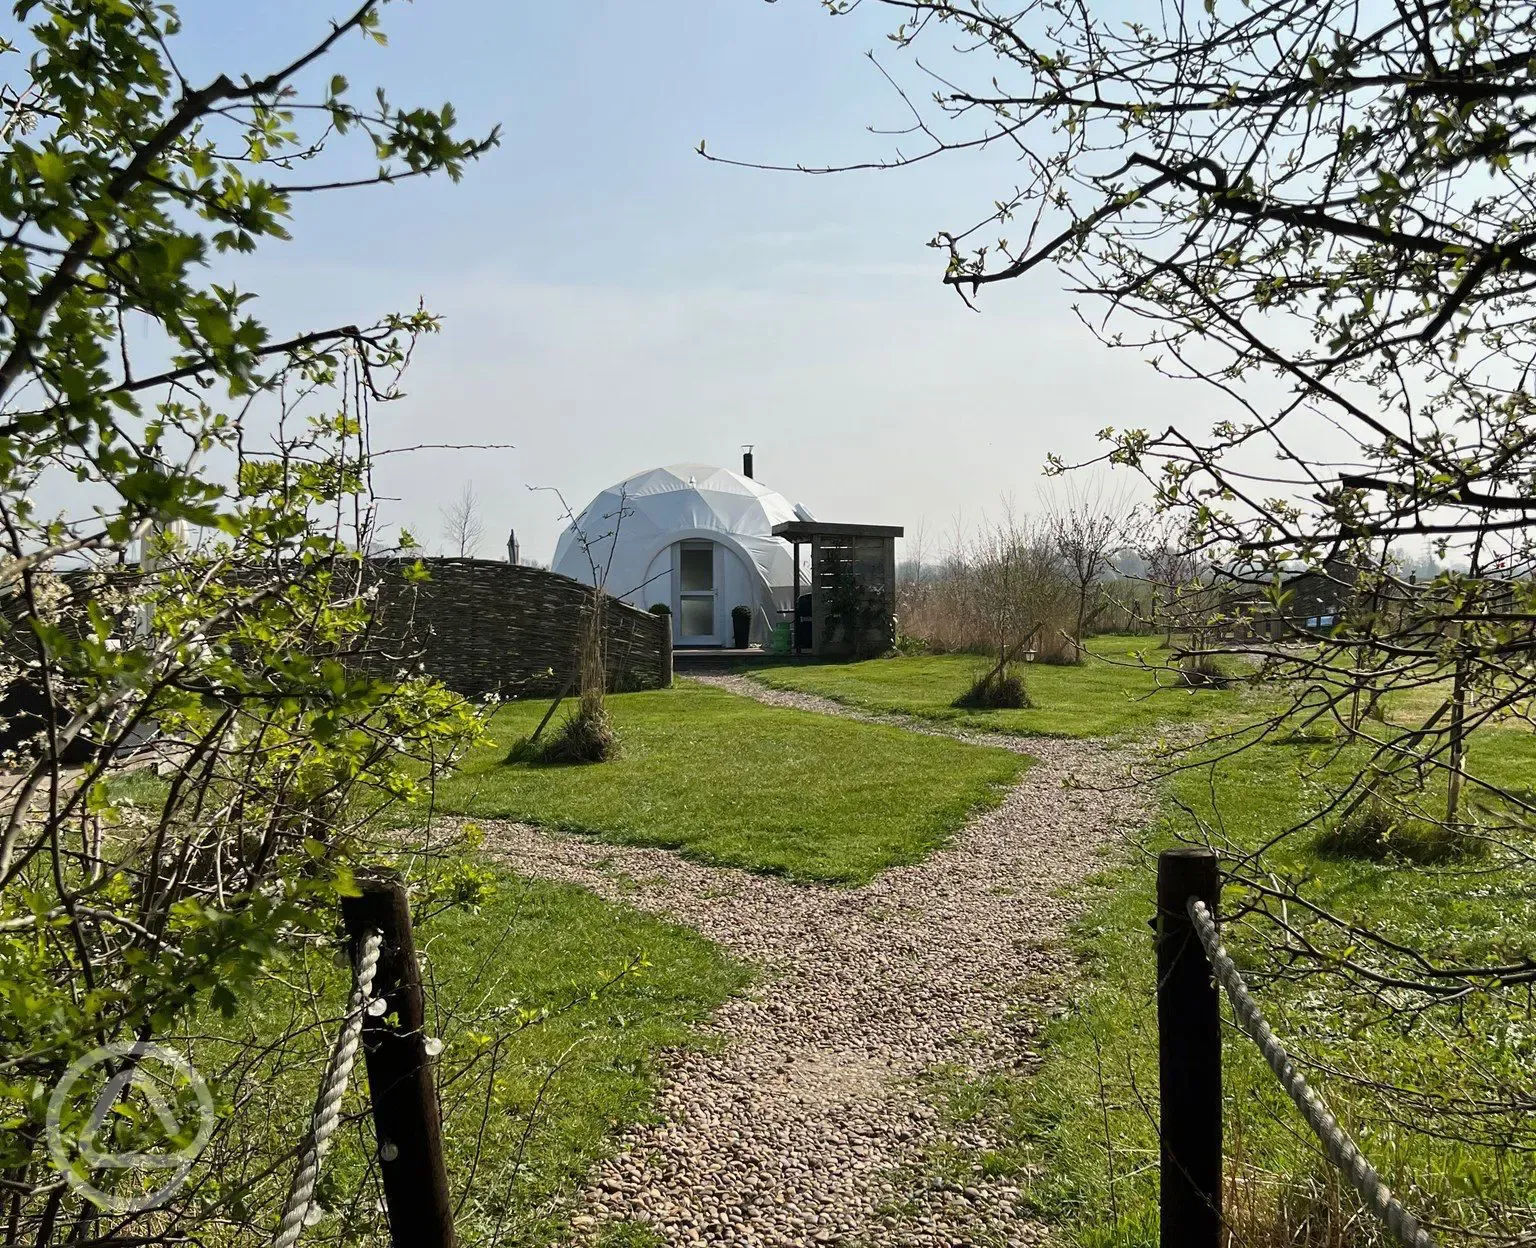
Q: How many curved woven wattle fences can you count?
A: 1